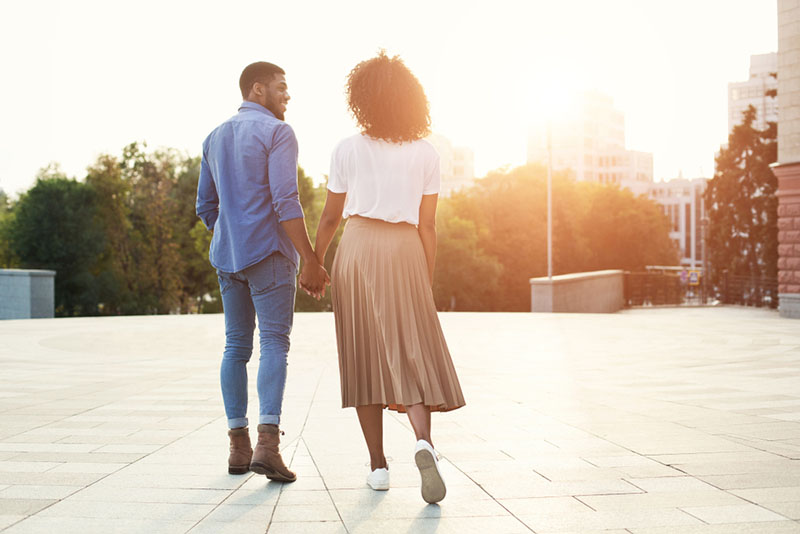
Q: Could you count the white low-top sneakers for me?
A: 2